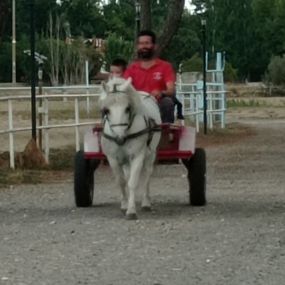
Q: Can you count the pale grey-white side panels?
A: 2